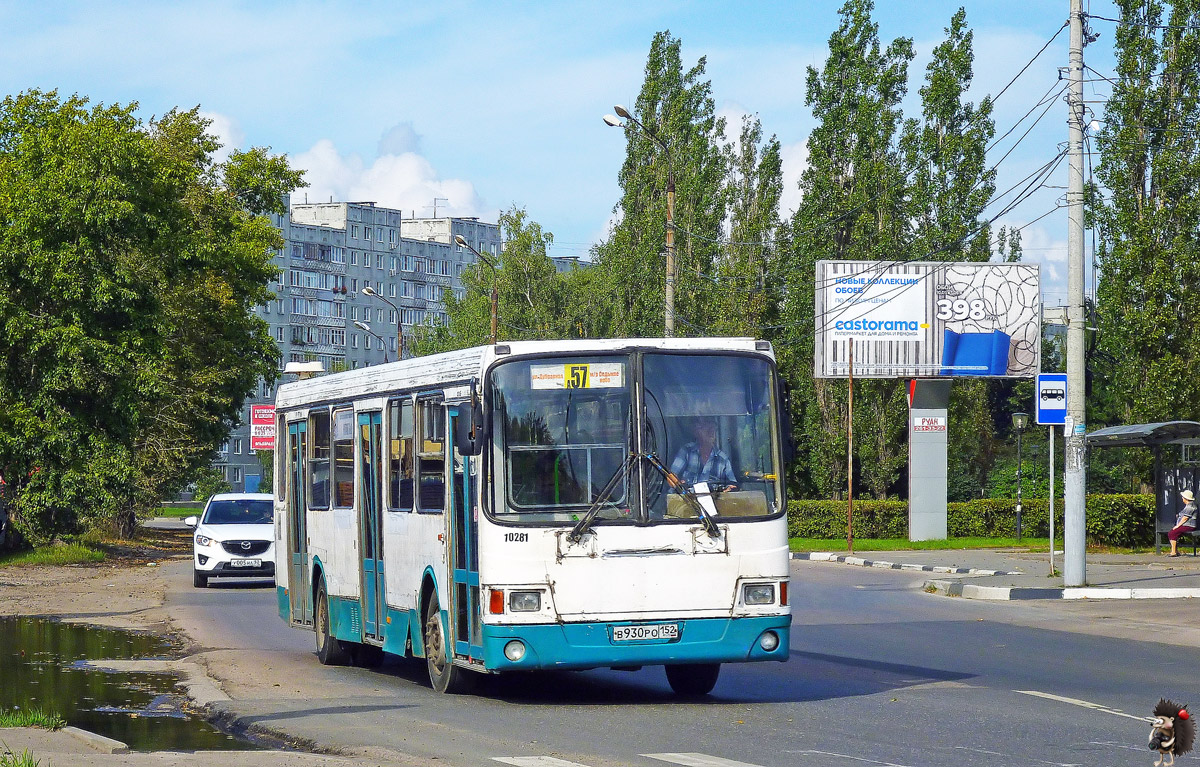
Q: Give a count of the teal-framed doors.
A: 3